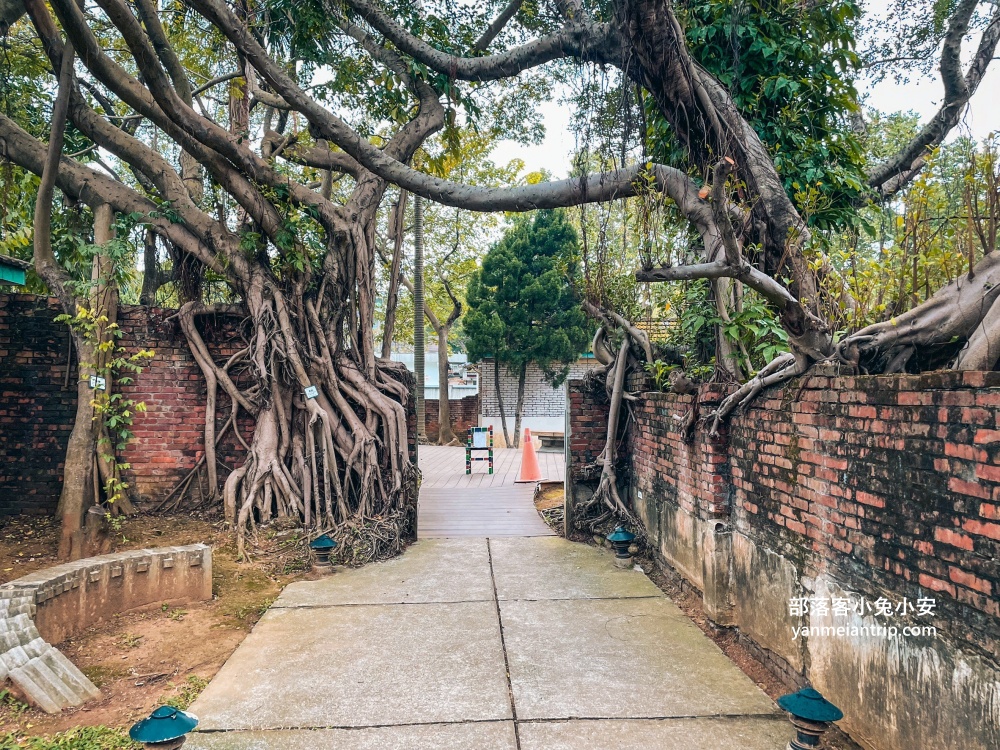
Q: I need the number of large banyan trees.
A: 2